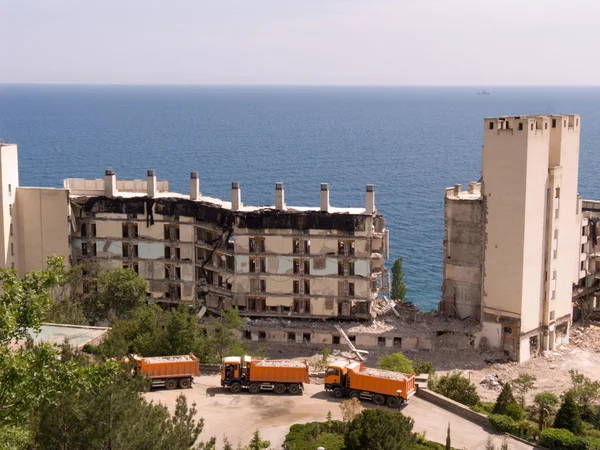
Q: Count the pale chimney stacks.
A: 7